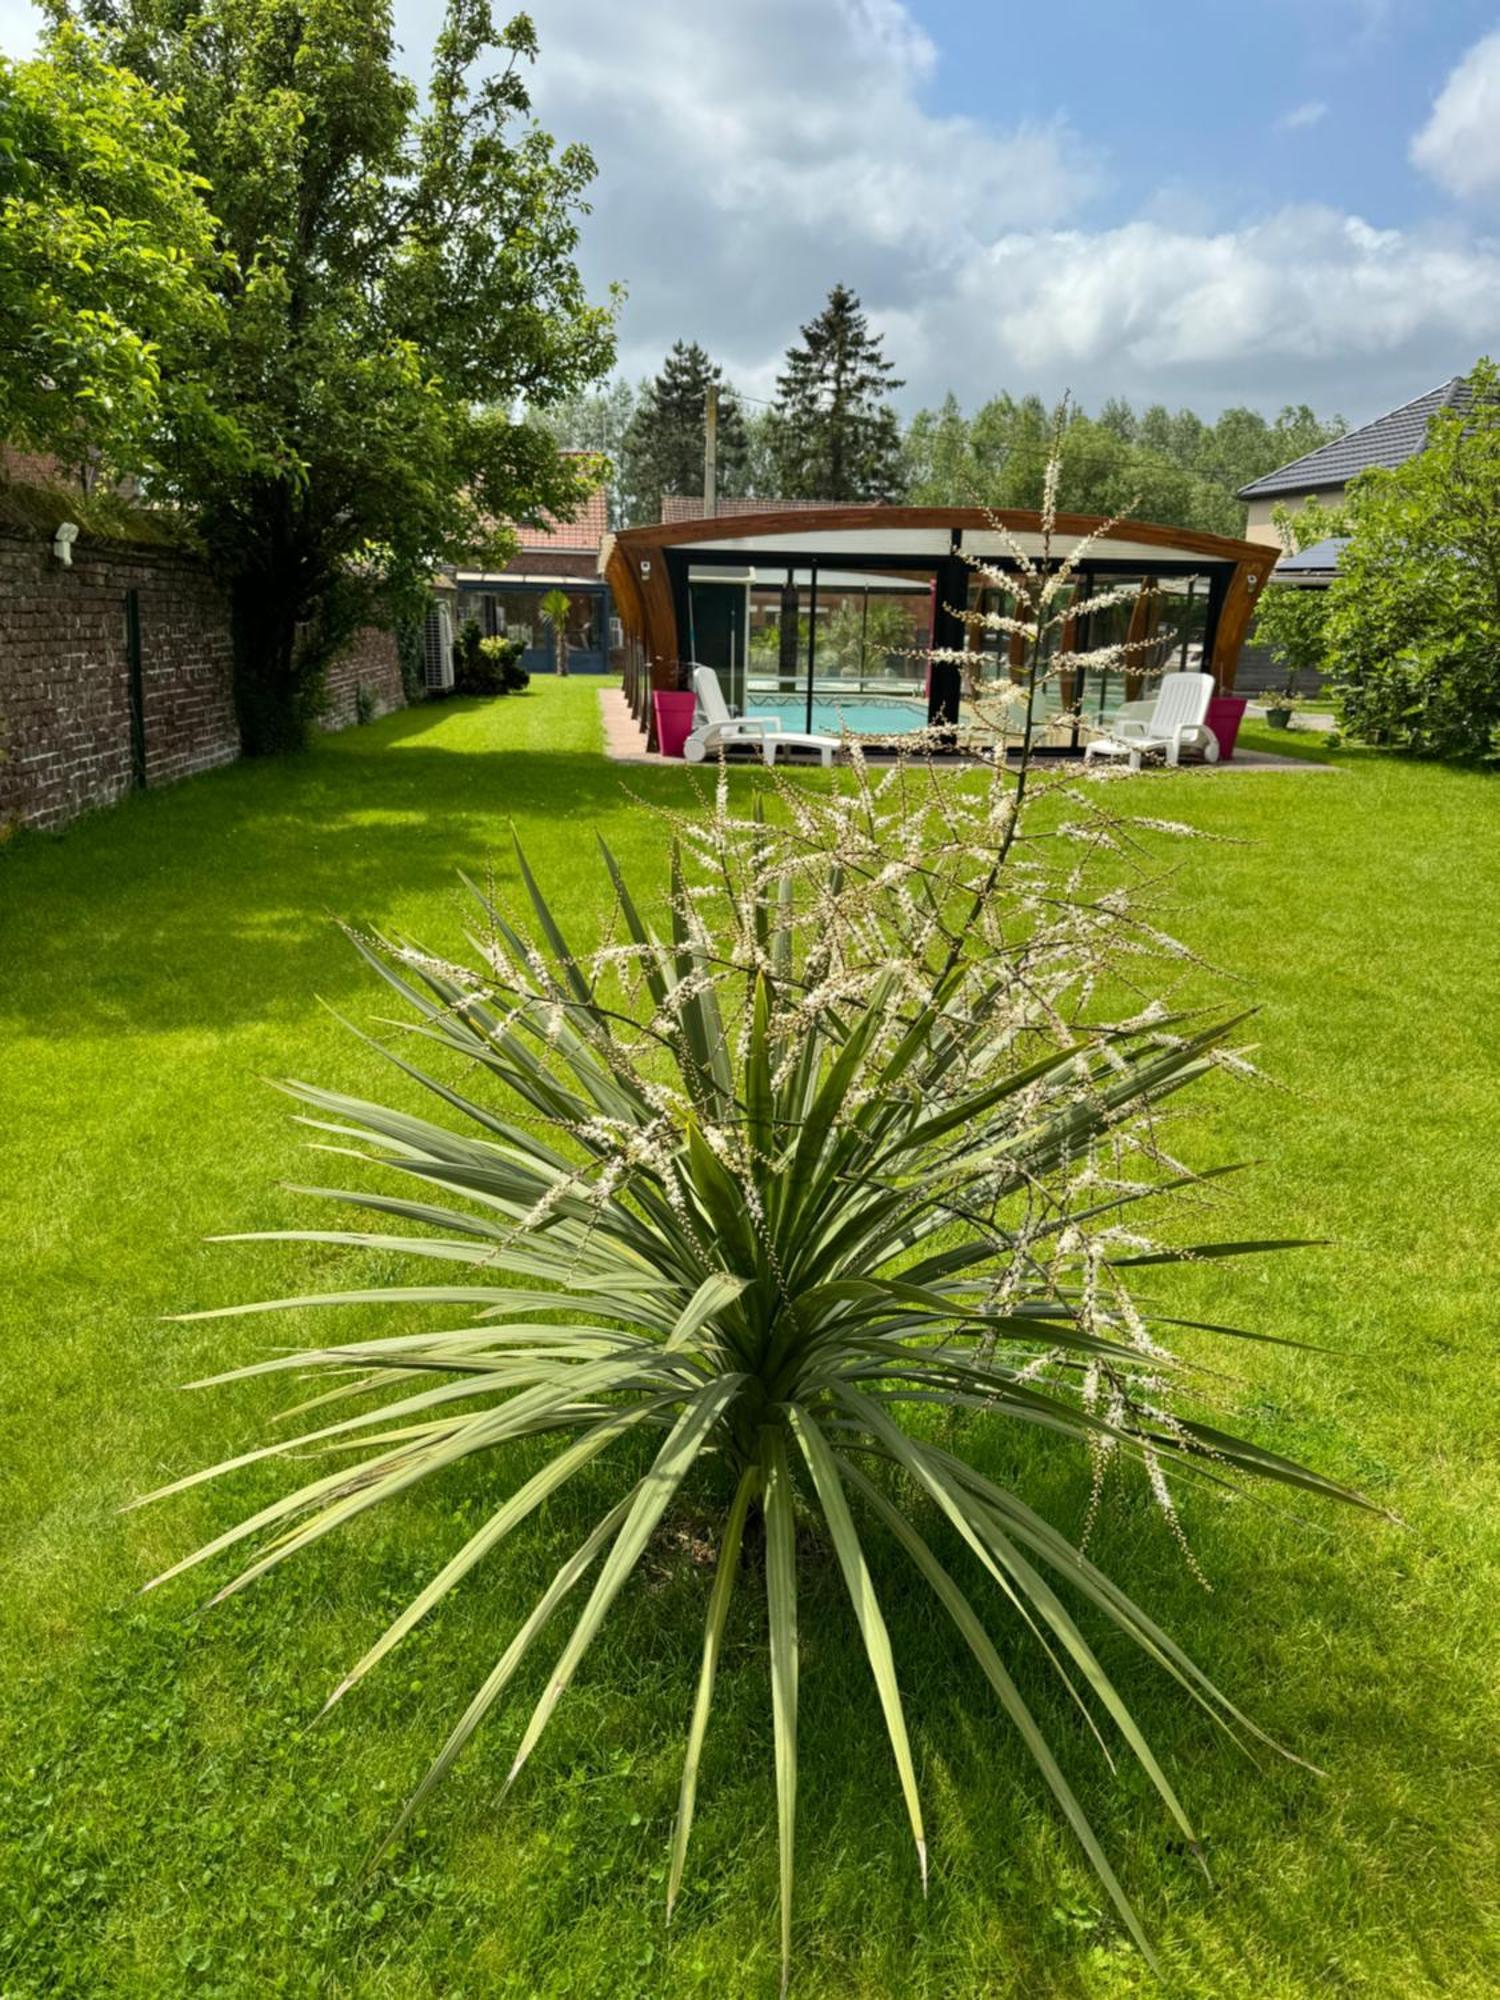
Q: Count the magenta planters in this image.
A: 2